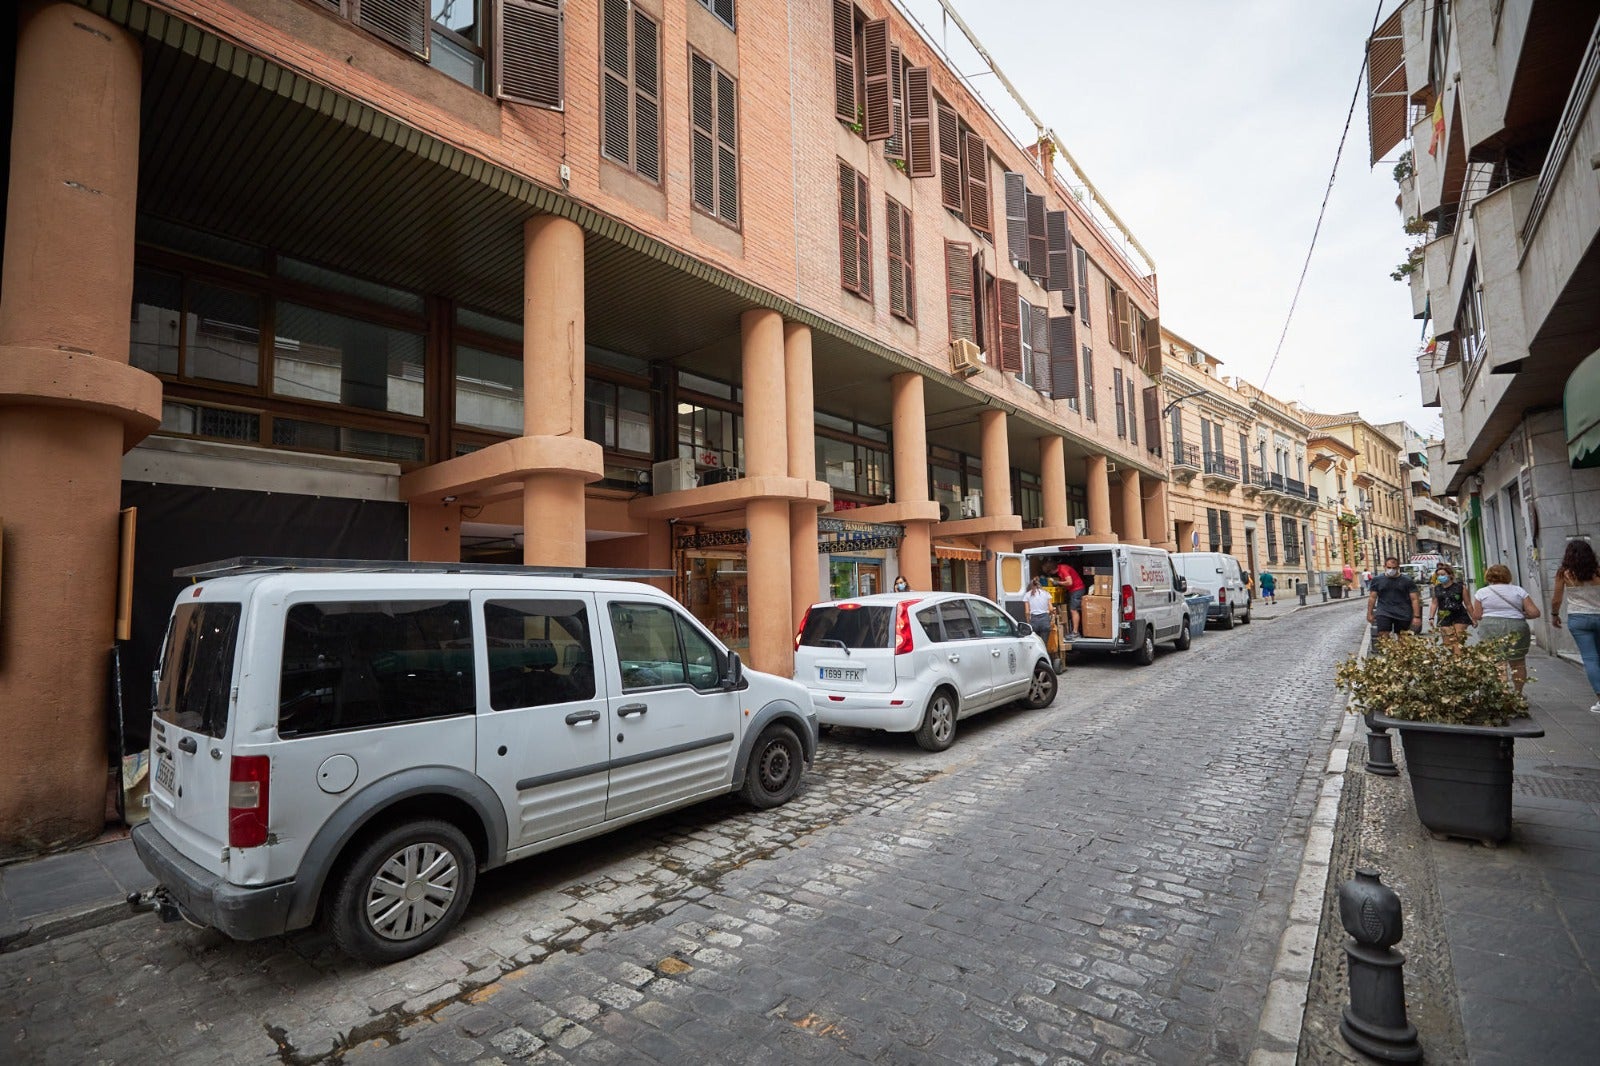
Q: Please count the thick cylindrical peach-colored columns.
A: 9